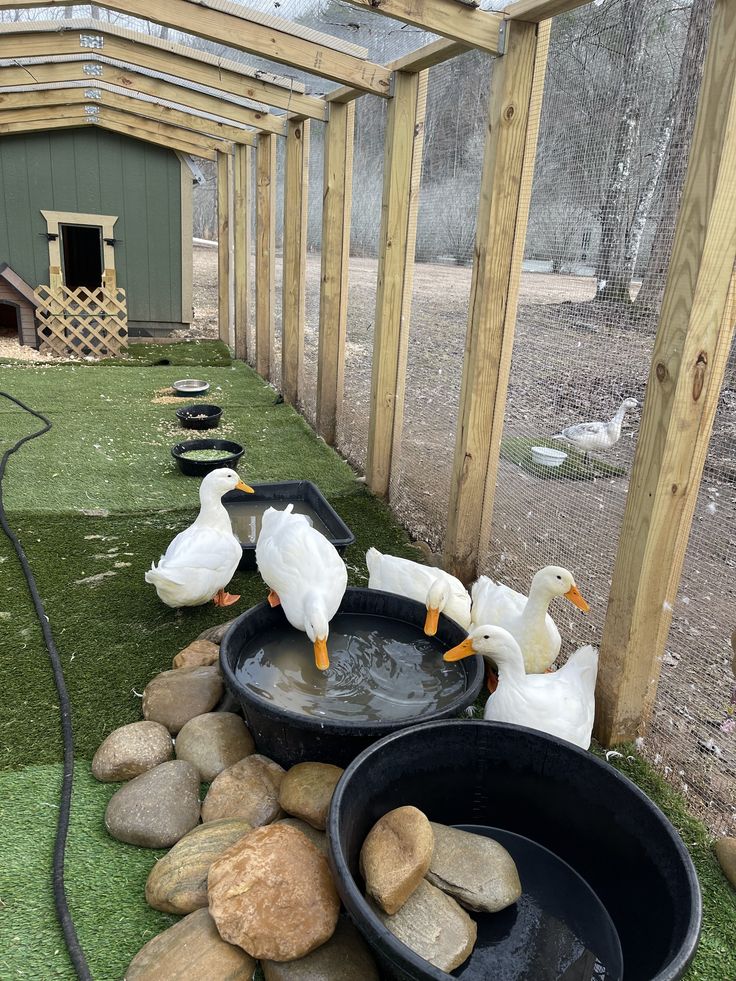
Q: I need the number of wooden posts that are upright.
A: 8